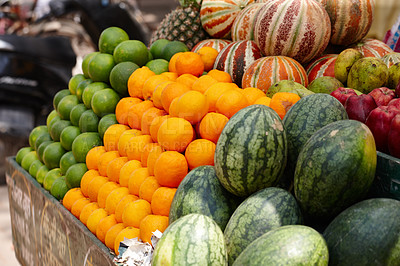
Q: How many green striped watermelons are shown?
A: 8